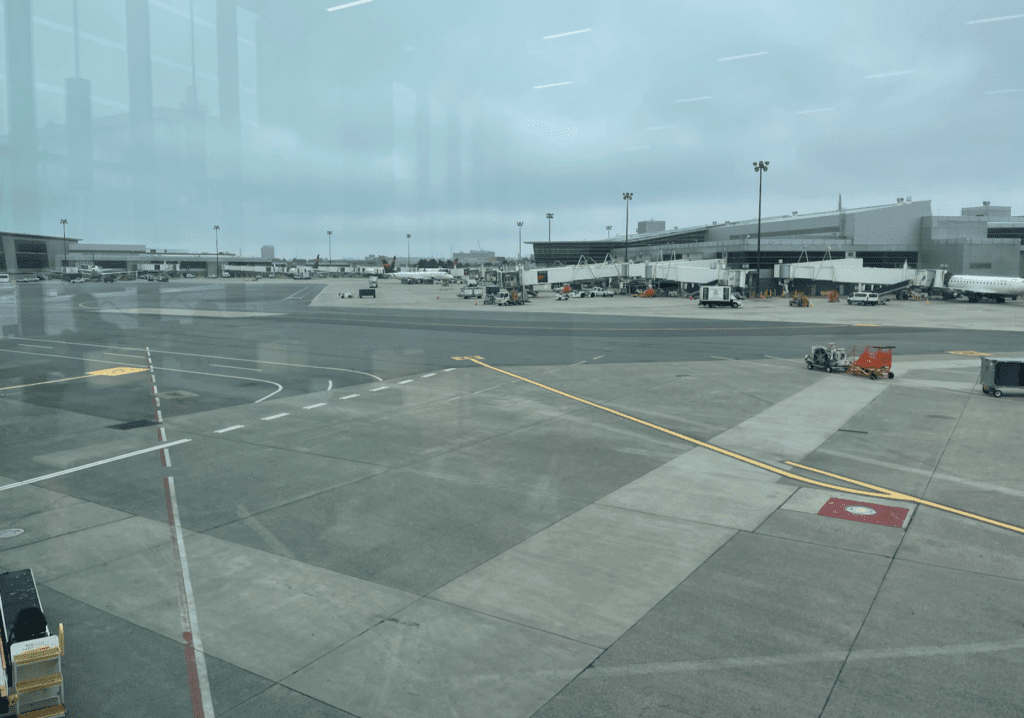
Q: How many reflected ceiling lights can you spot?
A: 11